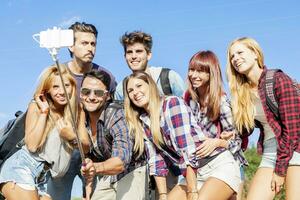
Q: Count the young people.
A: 7